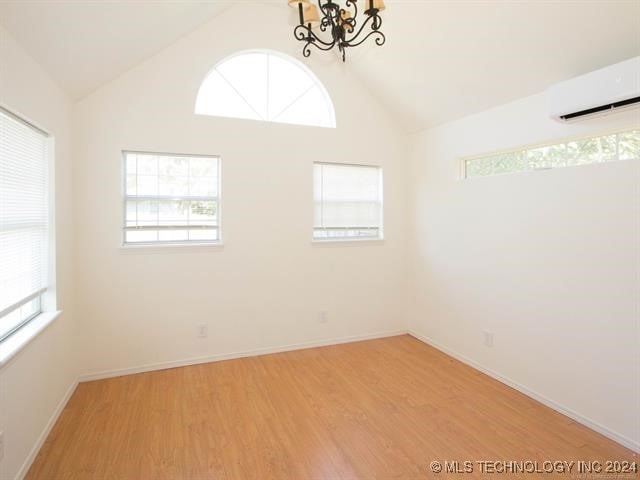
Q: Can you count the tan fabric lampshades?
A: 4